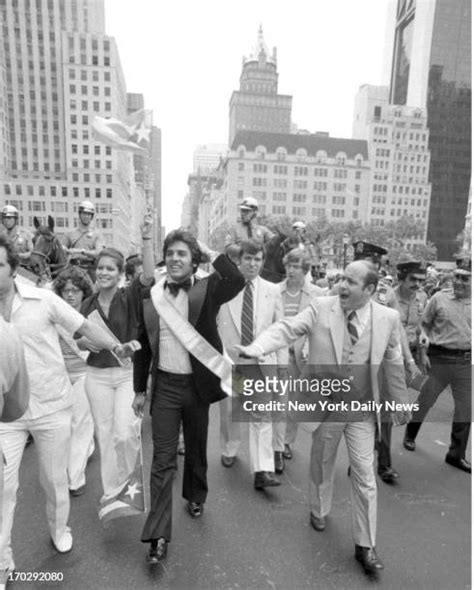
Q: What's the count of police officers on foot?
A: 3